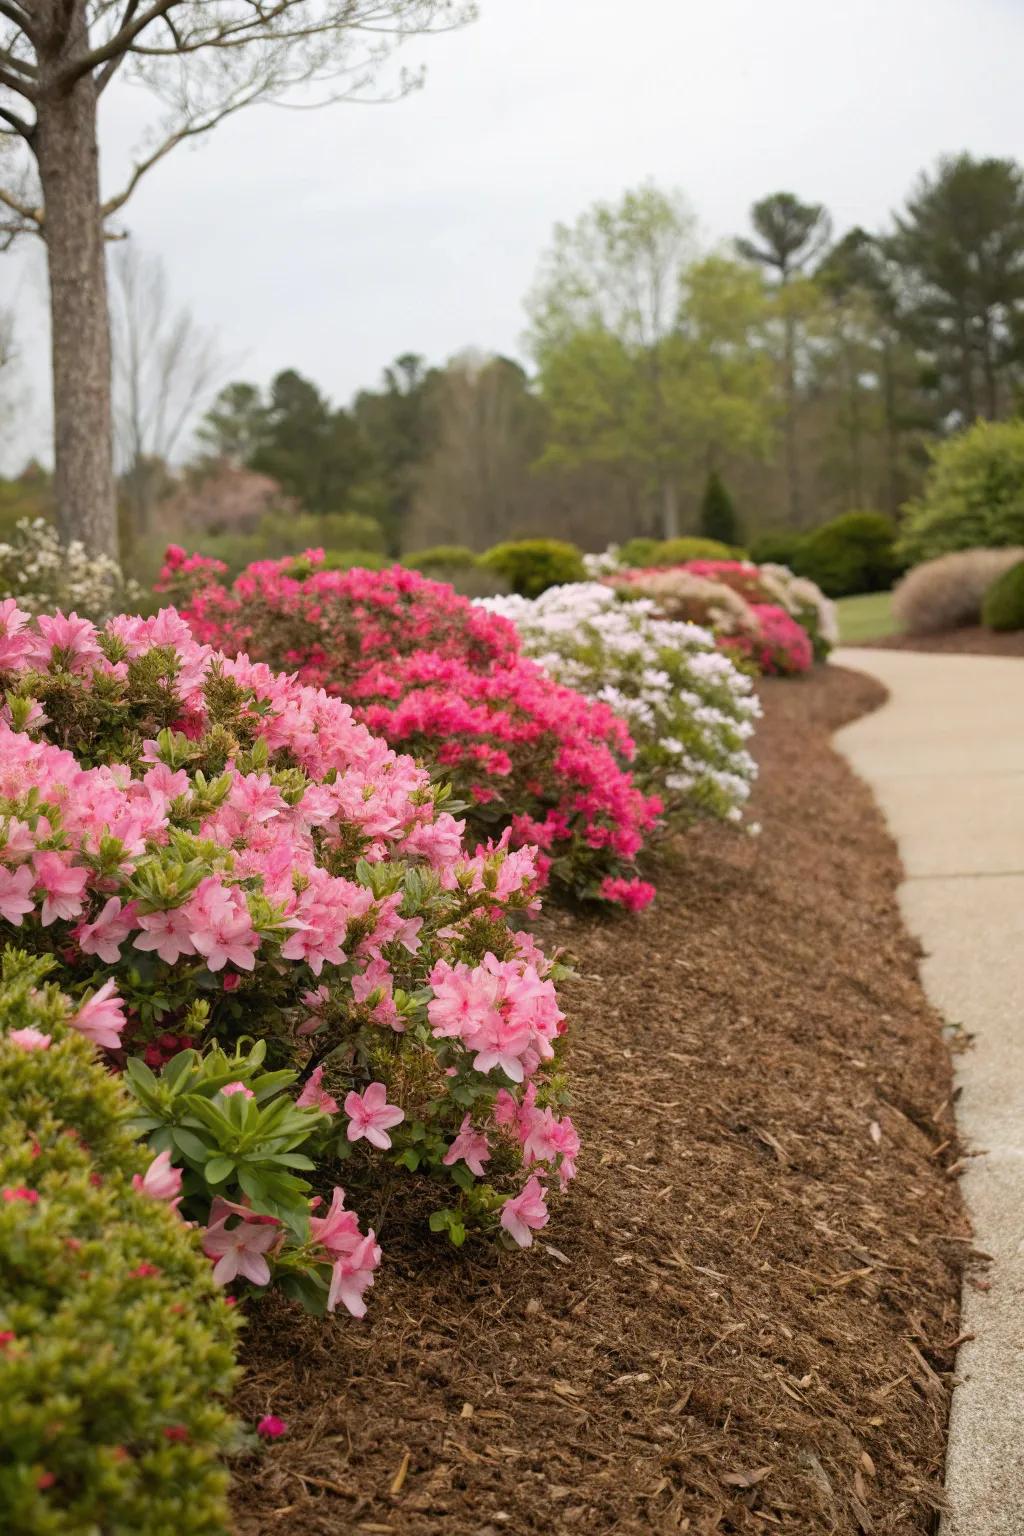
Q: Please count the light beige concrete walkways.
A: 1